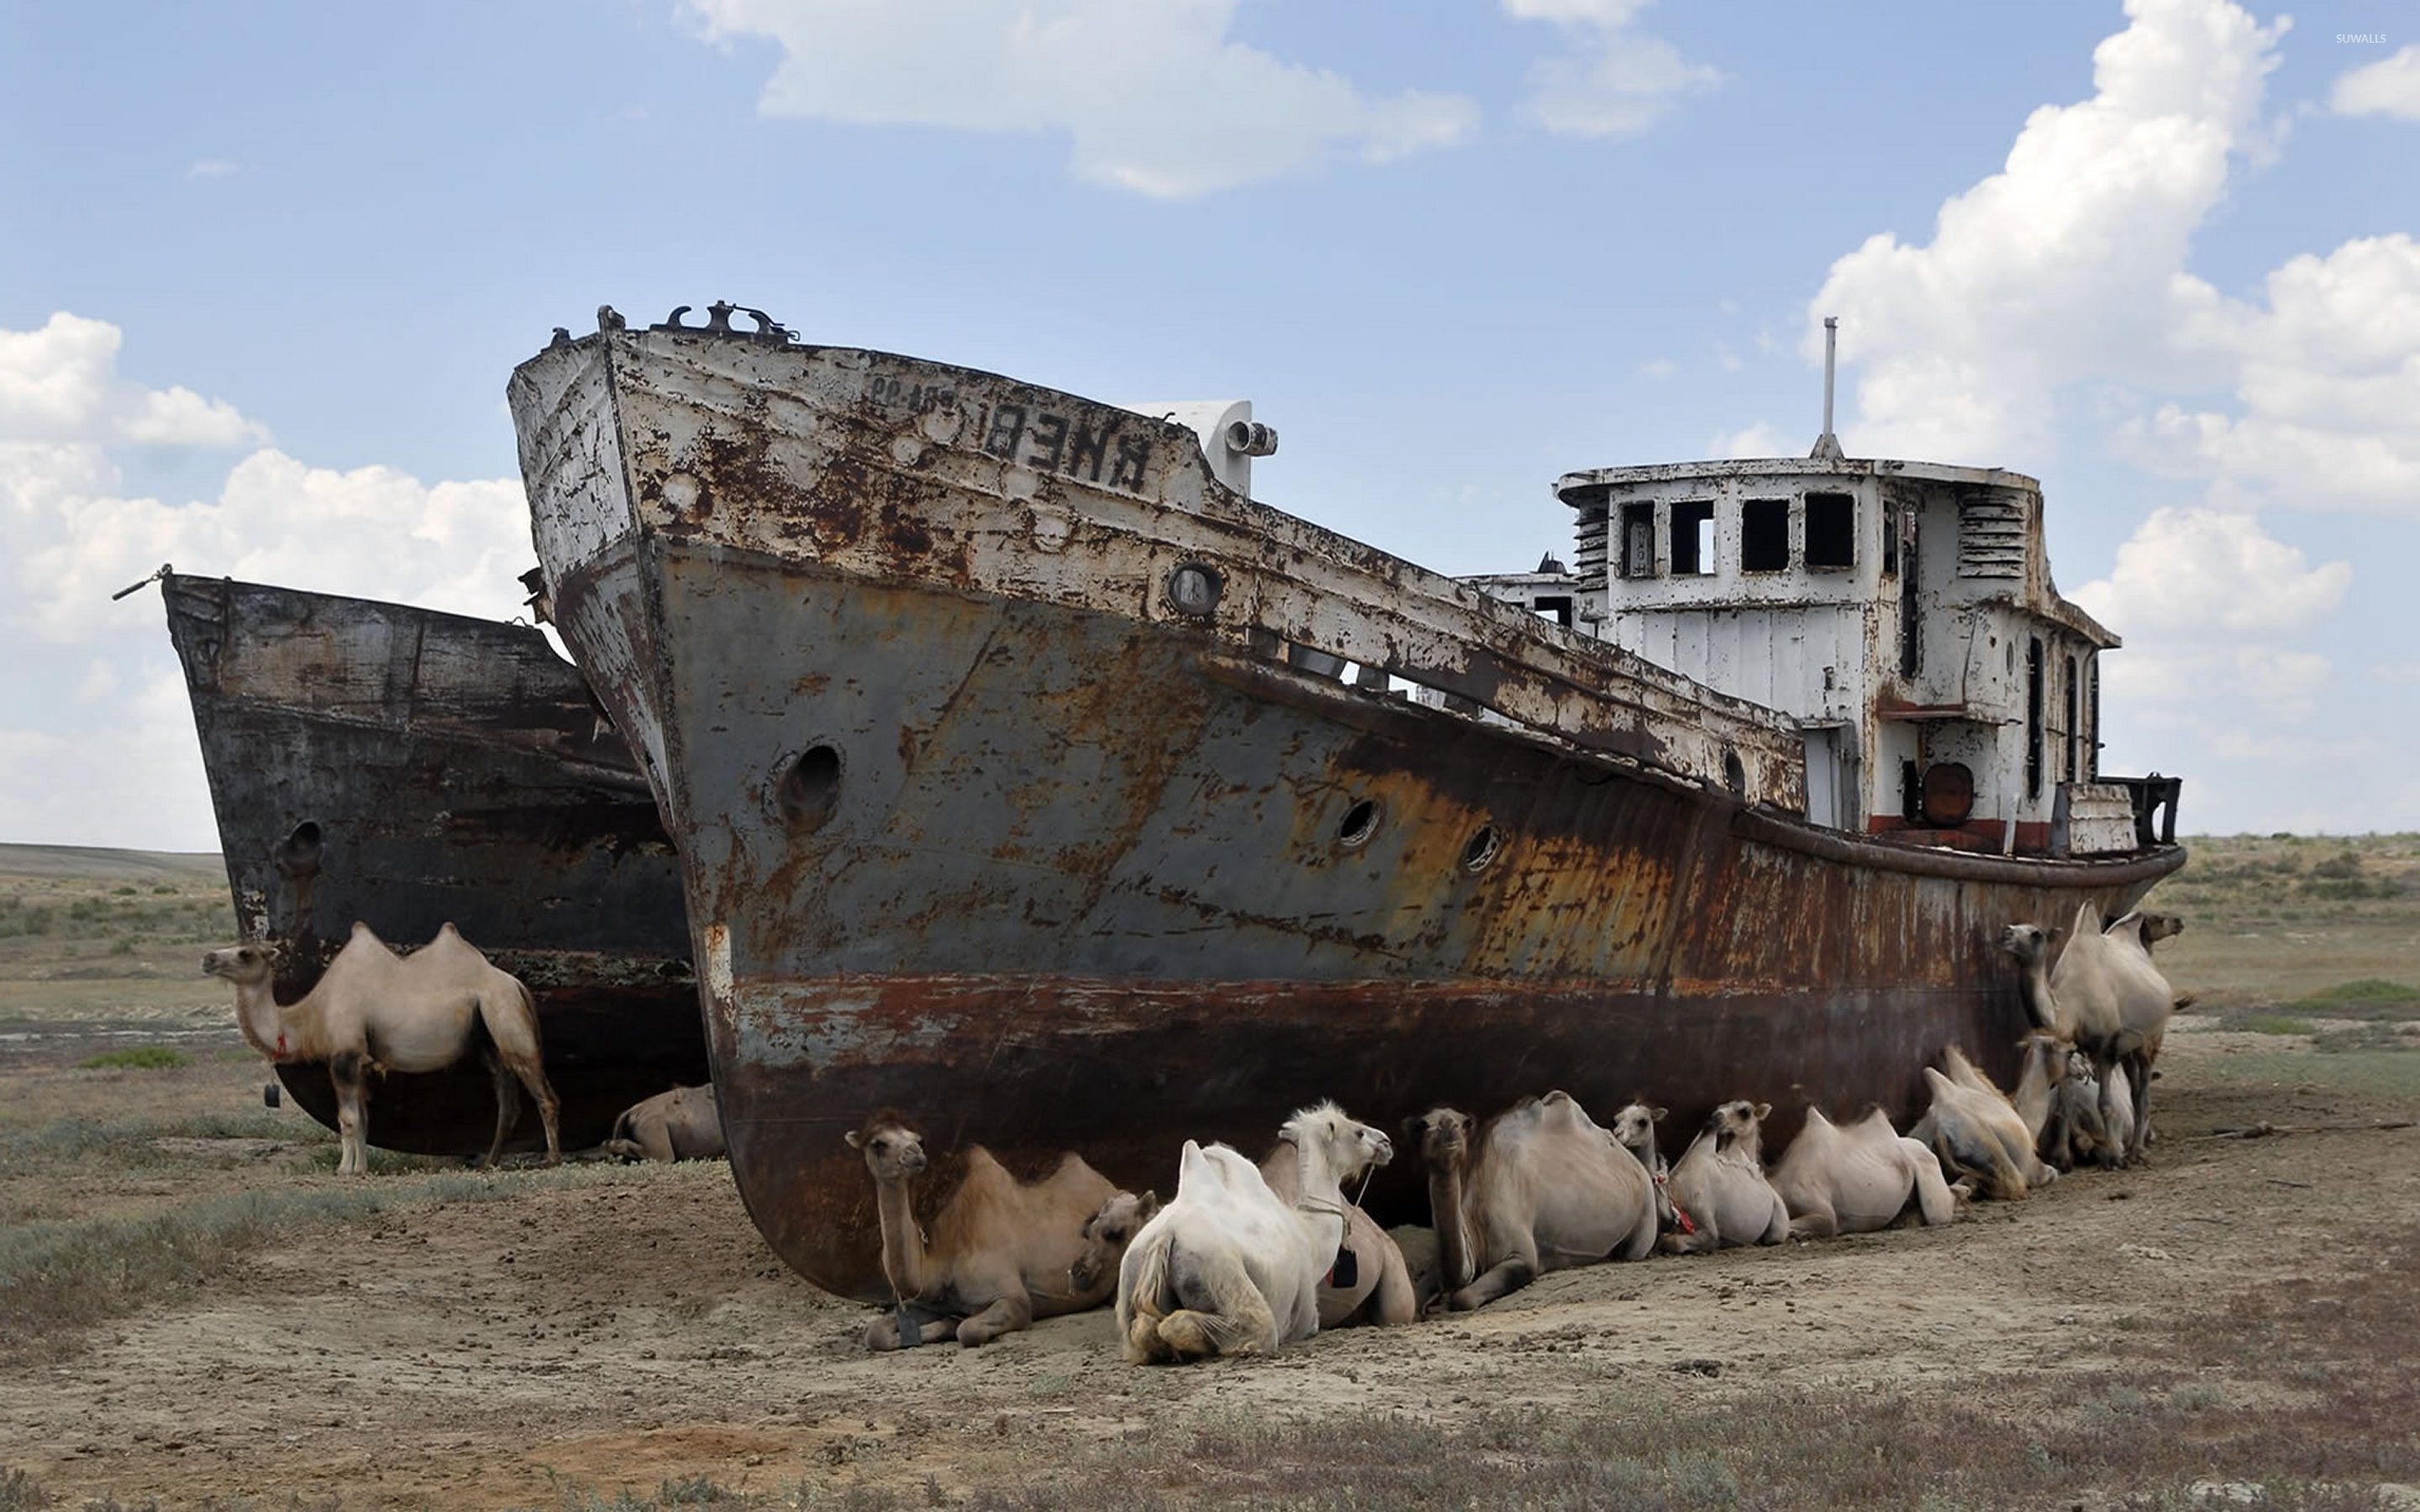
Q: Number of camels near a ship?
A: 12